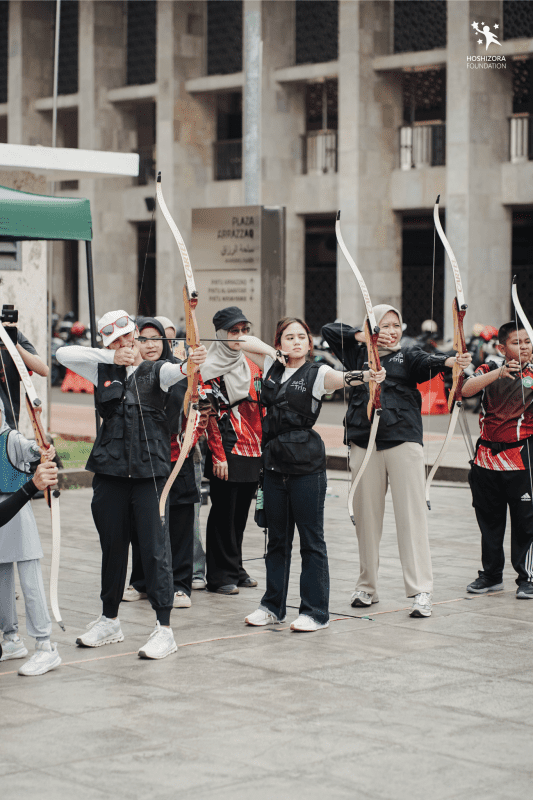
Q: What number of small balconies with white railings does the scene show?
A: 3